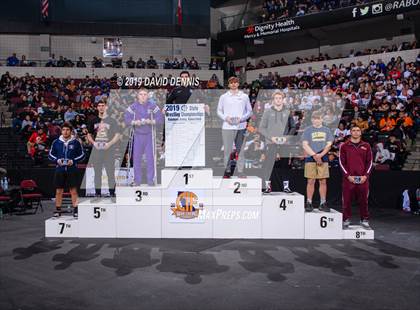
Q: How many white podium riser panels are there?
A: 8